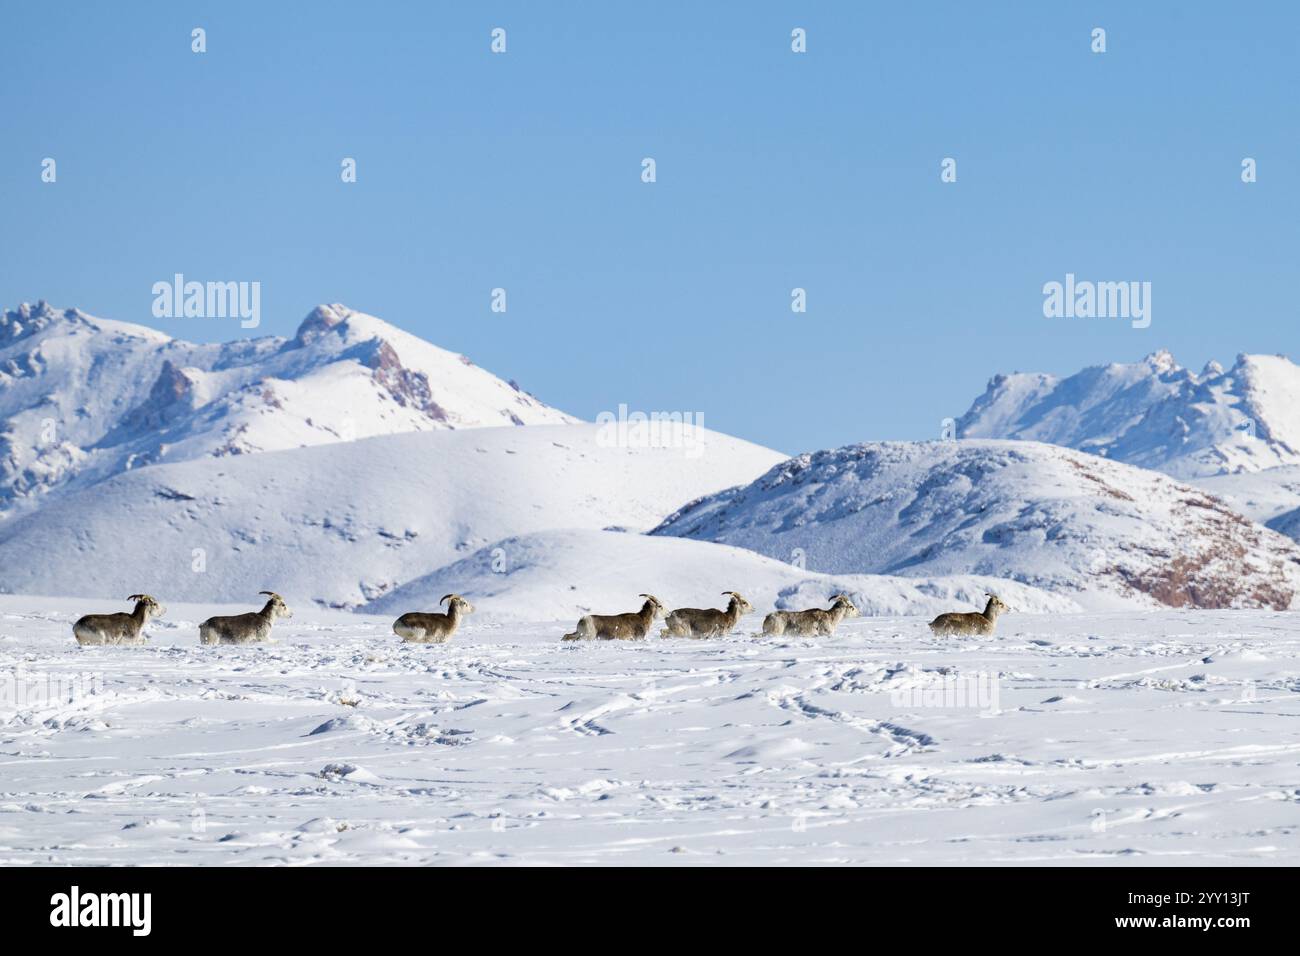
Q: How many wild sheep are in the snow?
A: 7